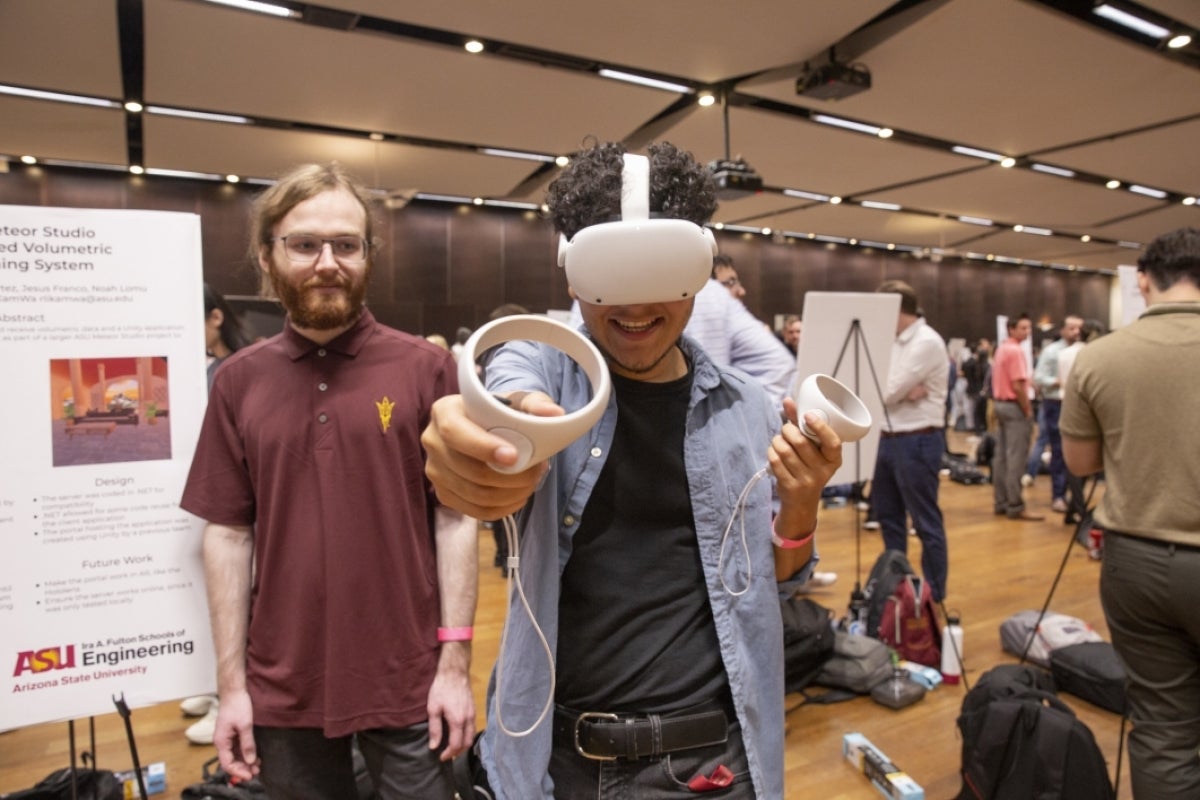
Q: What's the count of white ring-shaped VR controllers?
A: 2